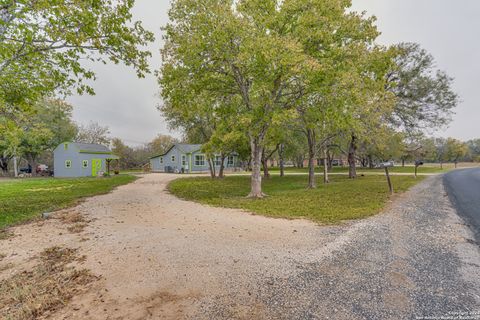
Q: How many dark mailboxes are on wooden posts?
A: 1